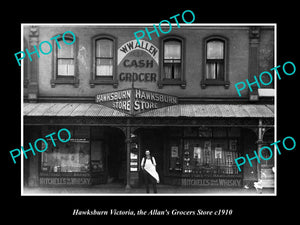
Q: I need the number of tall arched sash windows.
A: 4